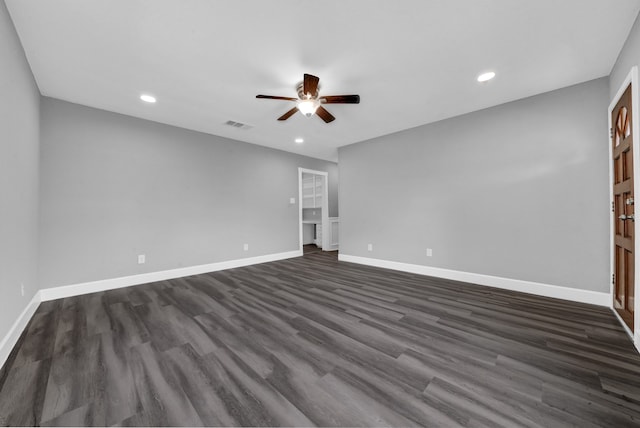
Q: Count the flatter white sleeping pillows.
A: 0